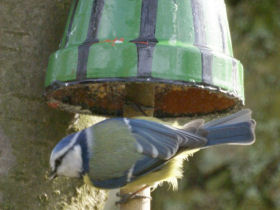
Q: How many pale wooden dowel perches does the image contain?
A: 1